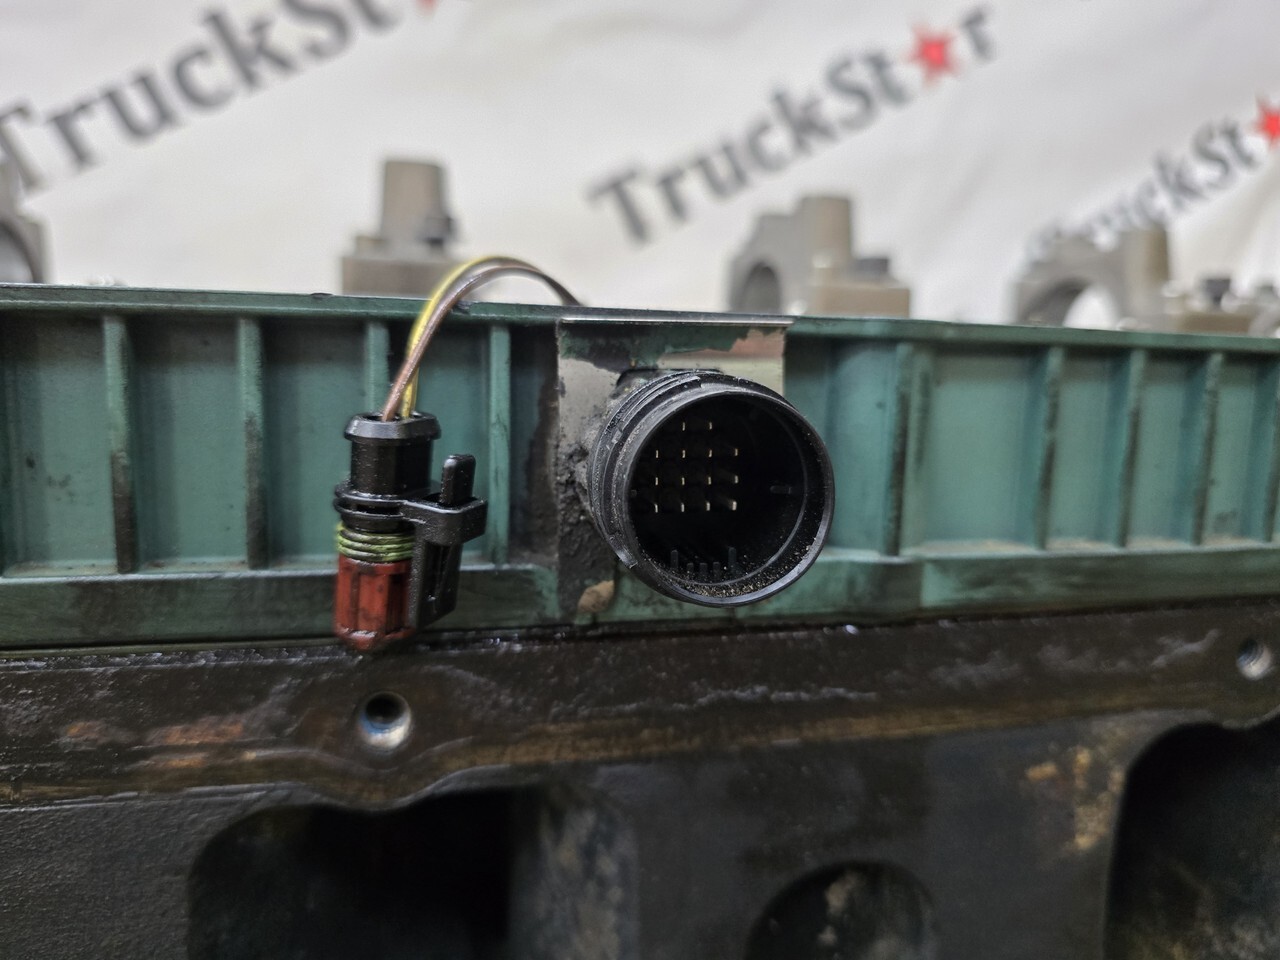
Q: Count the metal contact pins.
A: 14